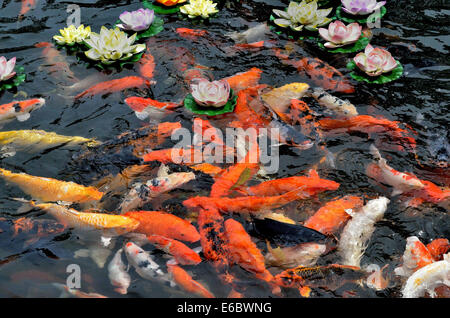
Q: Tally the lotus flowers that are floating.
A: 11